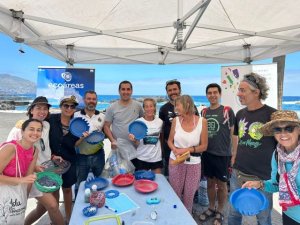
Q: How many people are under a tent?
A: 11